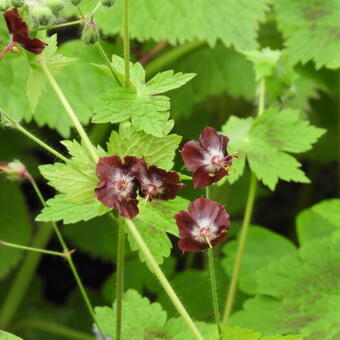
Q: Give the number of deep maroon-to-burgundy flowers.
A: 5